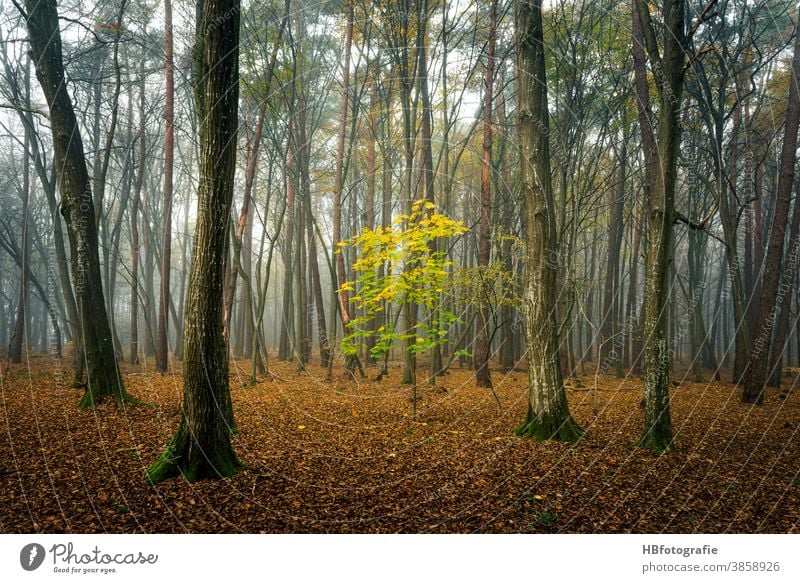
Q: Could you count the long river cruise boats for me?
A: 0